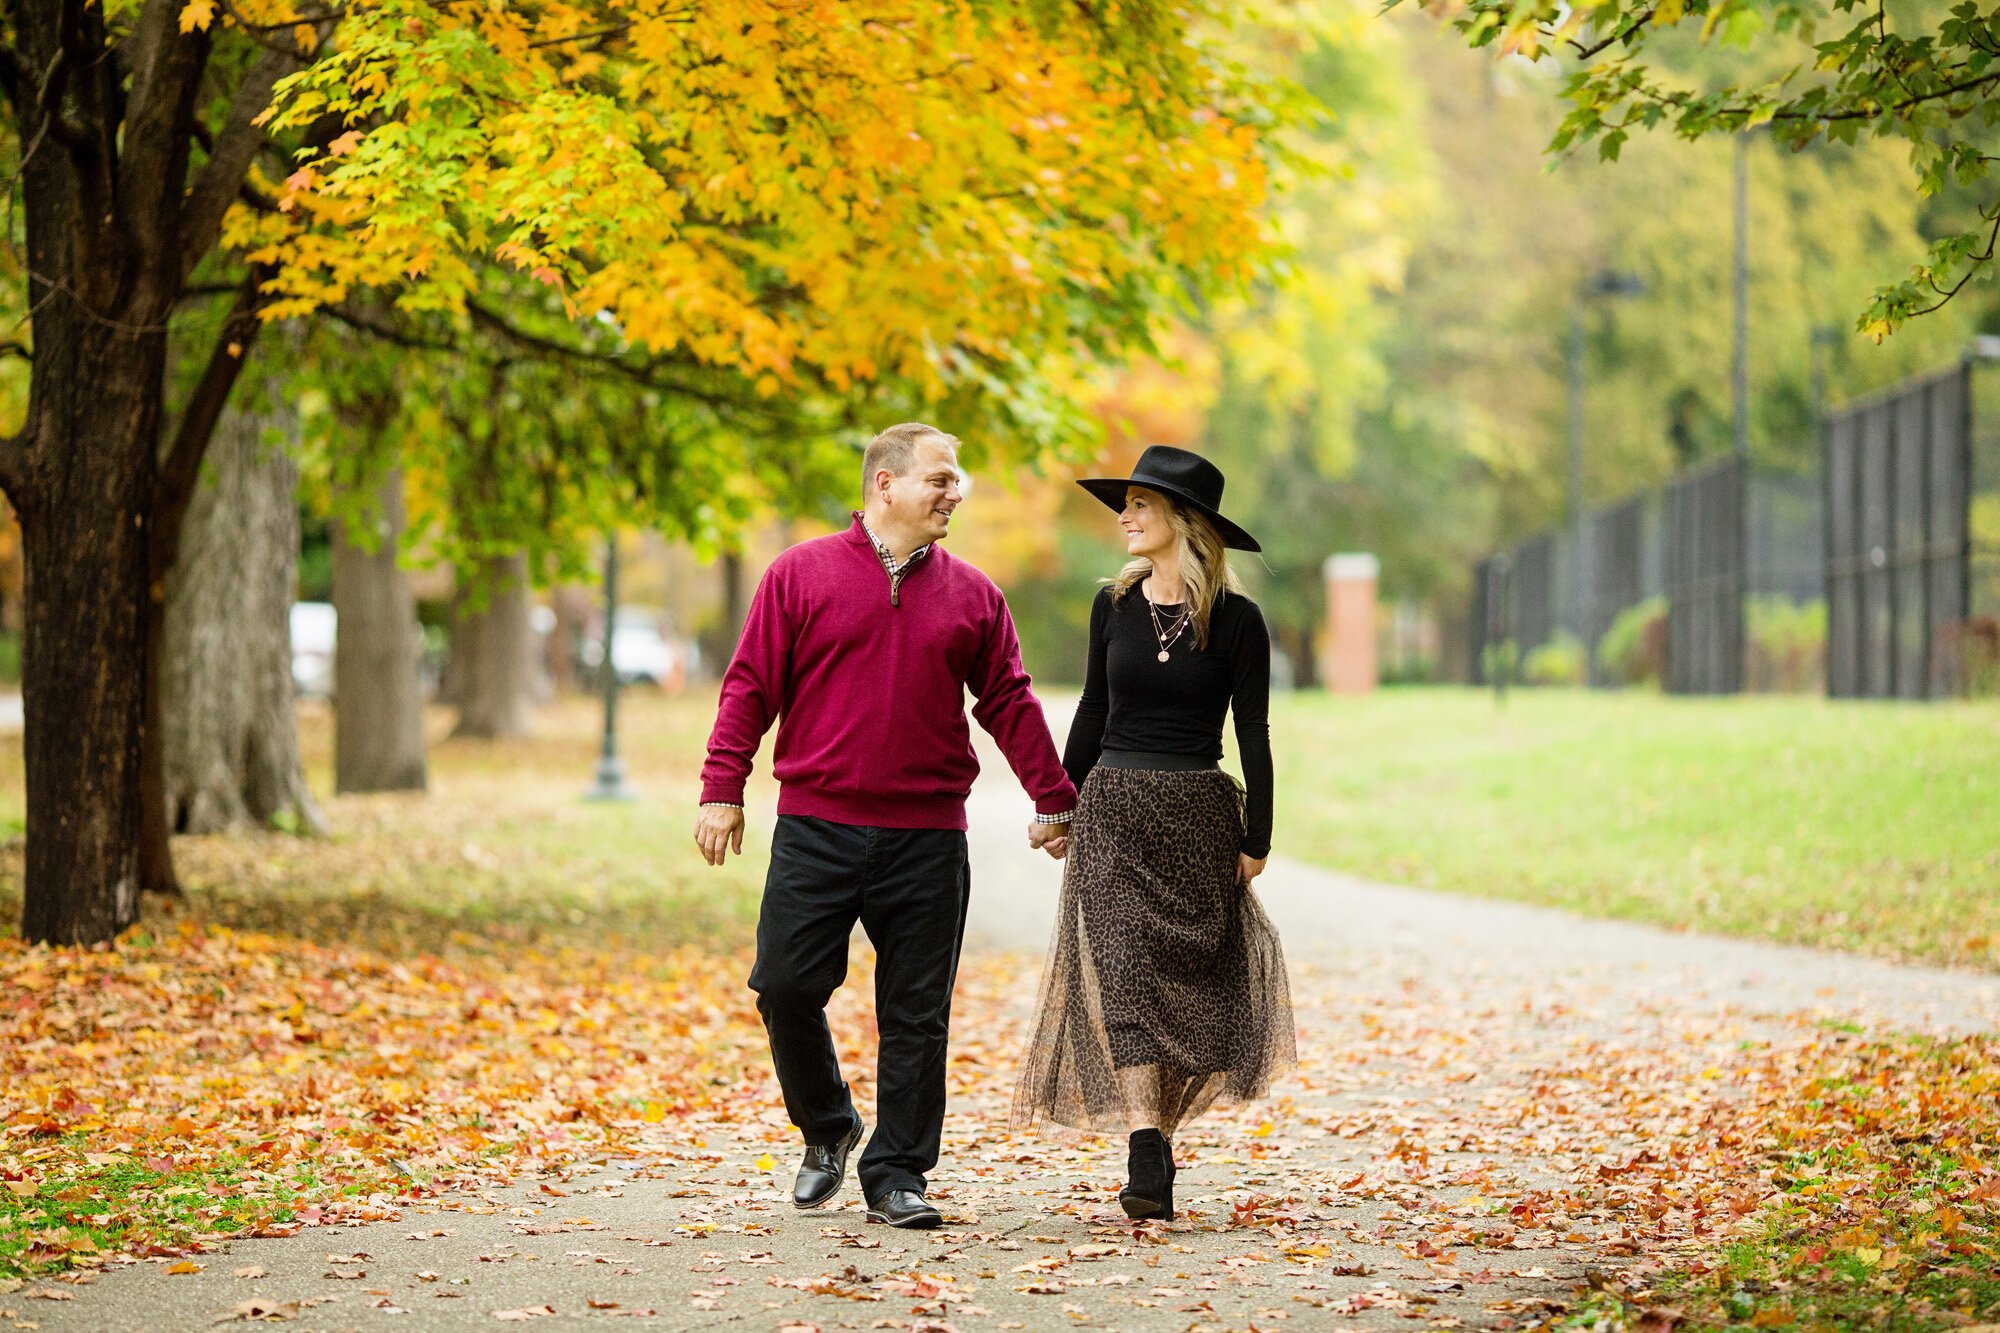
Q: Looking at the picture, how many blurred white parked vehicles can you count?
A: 2